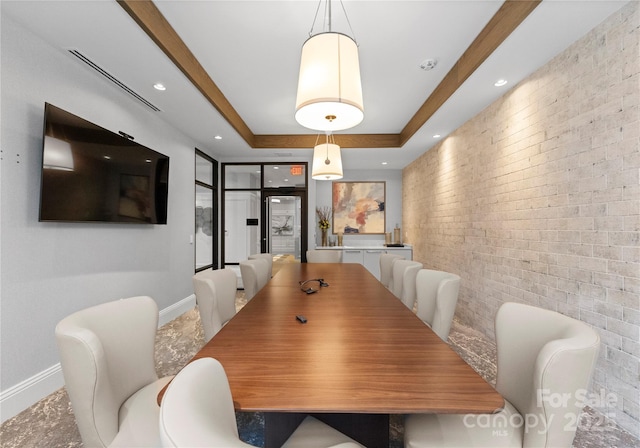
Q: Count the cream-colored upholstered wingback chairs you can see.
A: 10